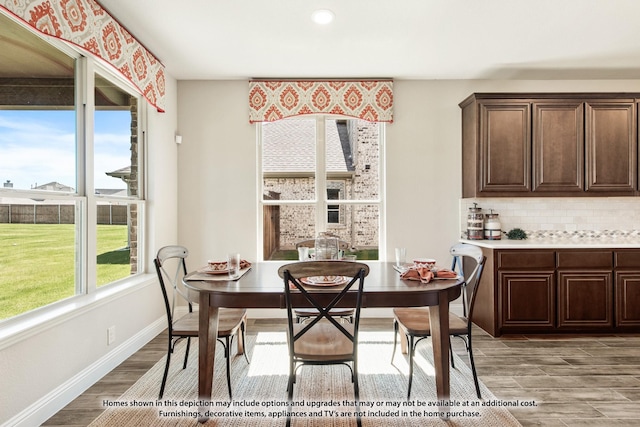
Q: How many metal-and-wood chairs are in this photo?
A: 4